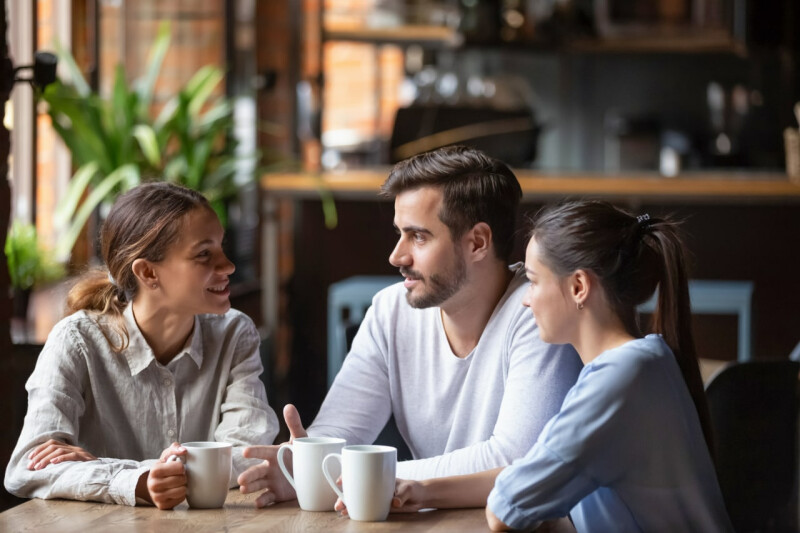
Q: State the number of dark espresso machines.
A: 1